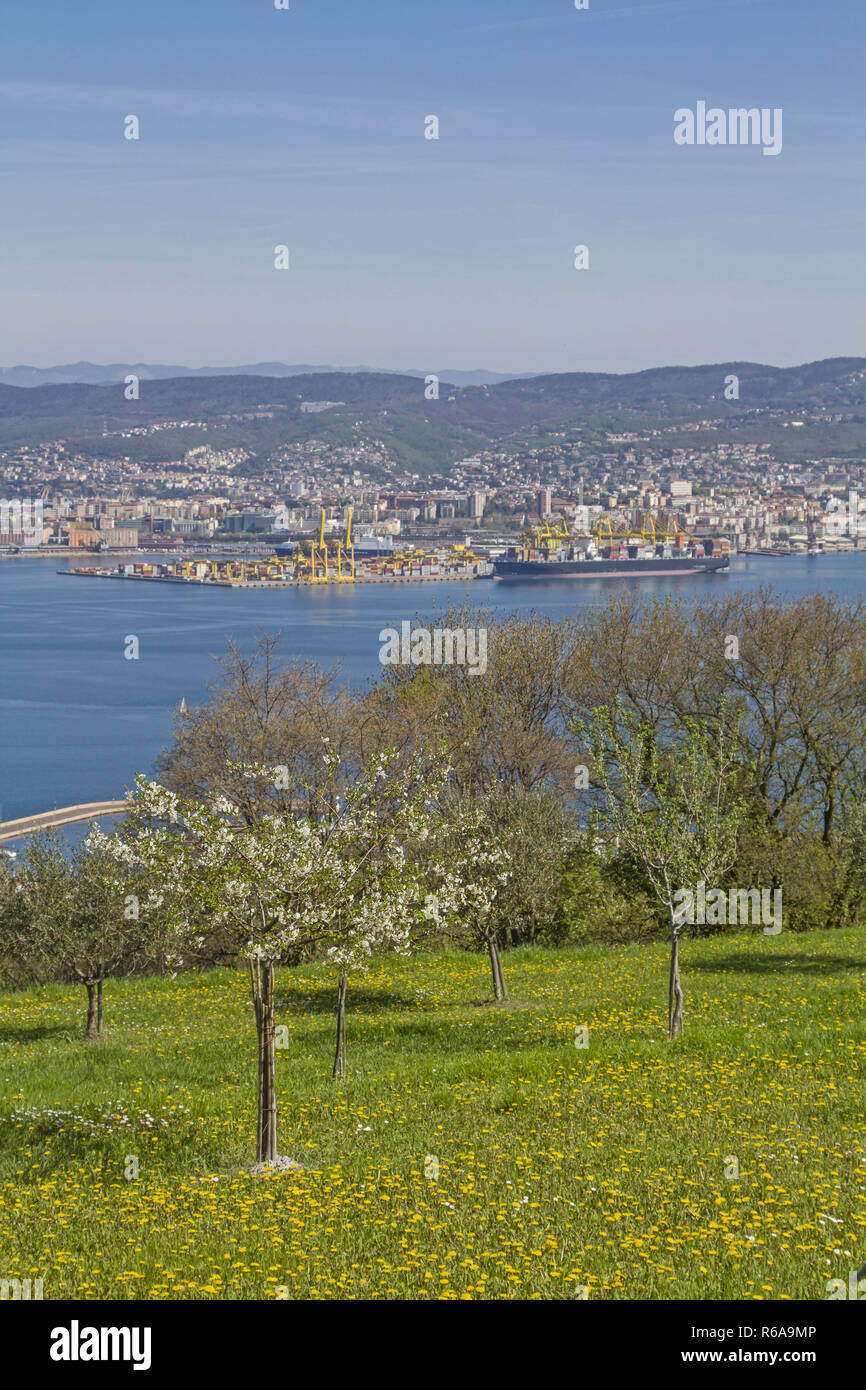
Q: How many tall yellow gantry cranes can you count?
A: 2